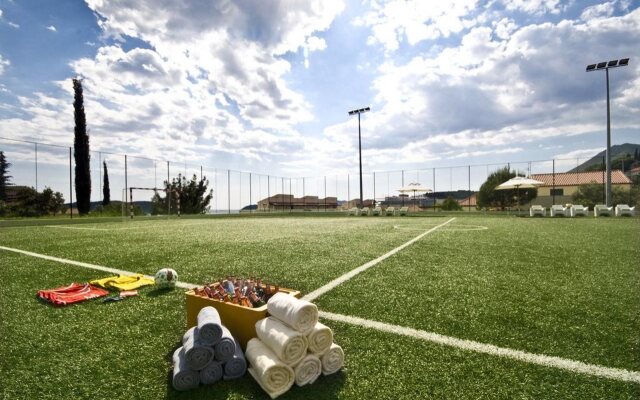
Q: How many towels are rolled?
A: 12